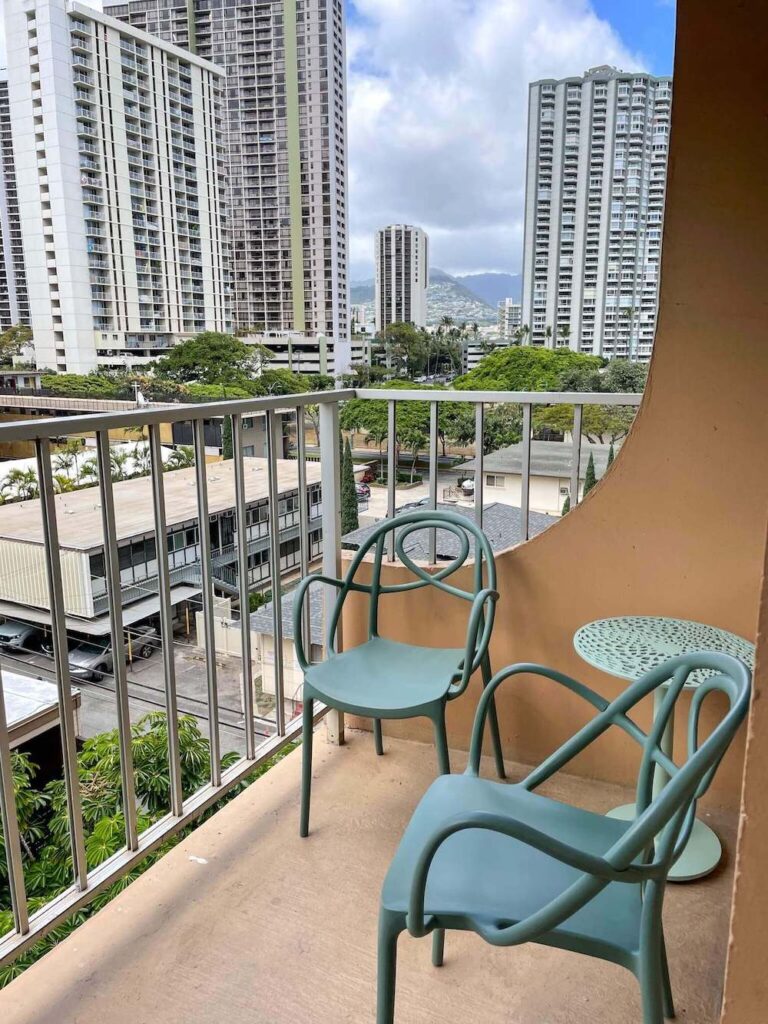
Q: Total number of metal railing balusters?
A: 13